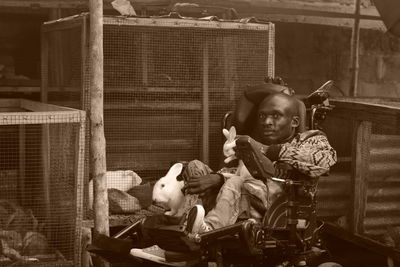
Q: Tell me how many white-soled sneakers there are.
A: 2